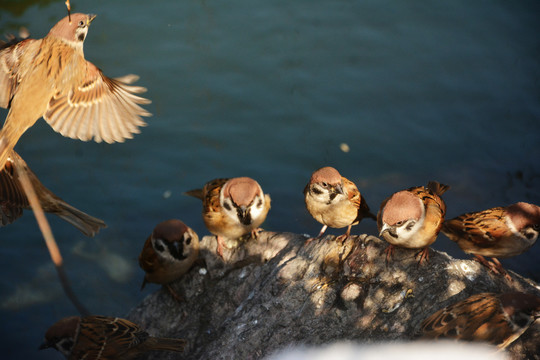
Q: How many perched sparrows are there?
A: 7